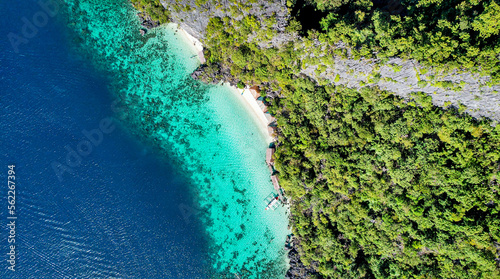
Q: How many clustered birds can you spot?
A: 0